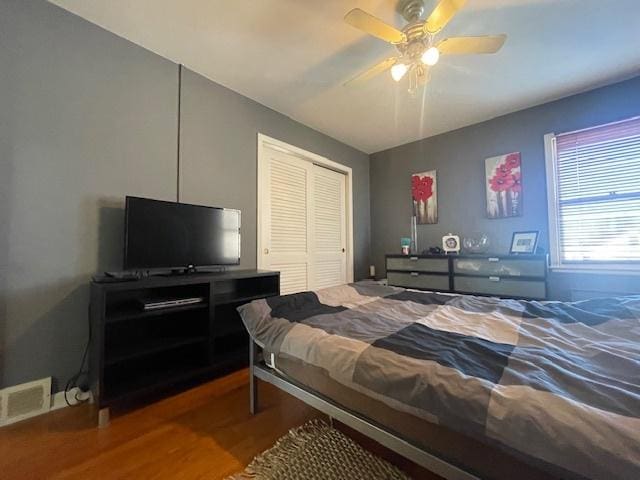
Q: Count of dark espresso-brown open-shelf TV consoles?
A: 1